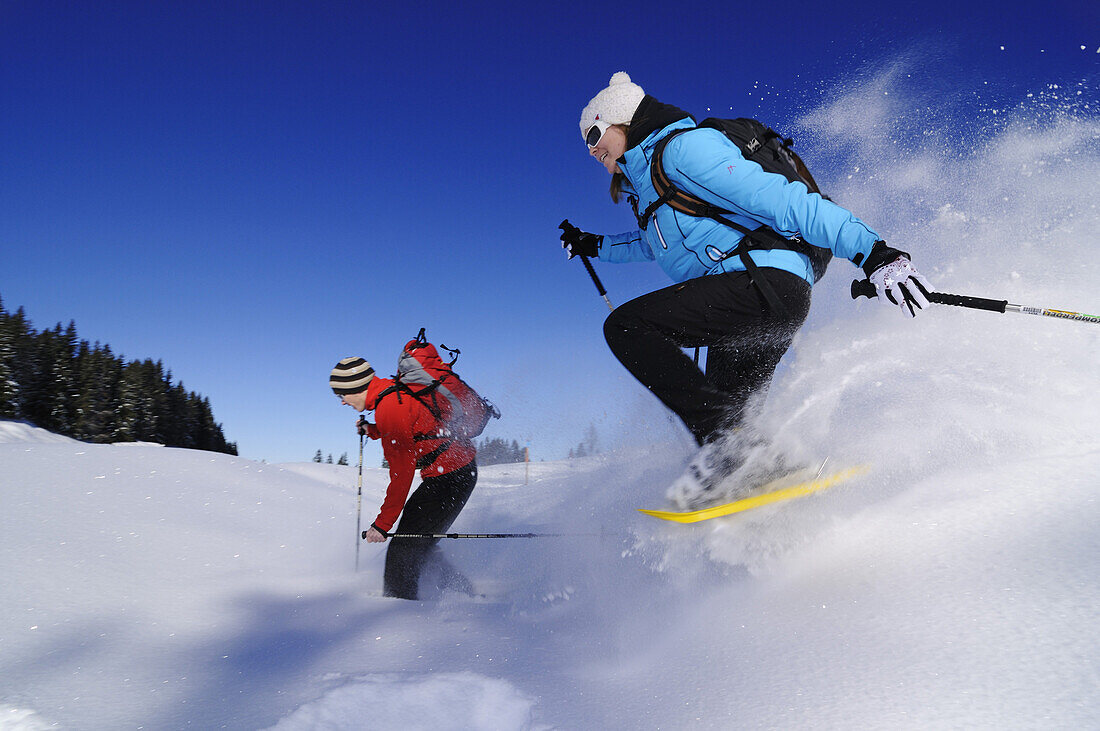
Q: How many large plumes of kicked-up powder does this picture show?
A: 1